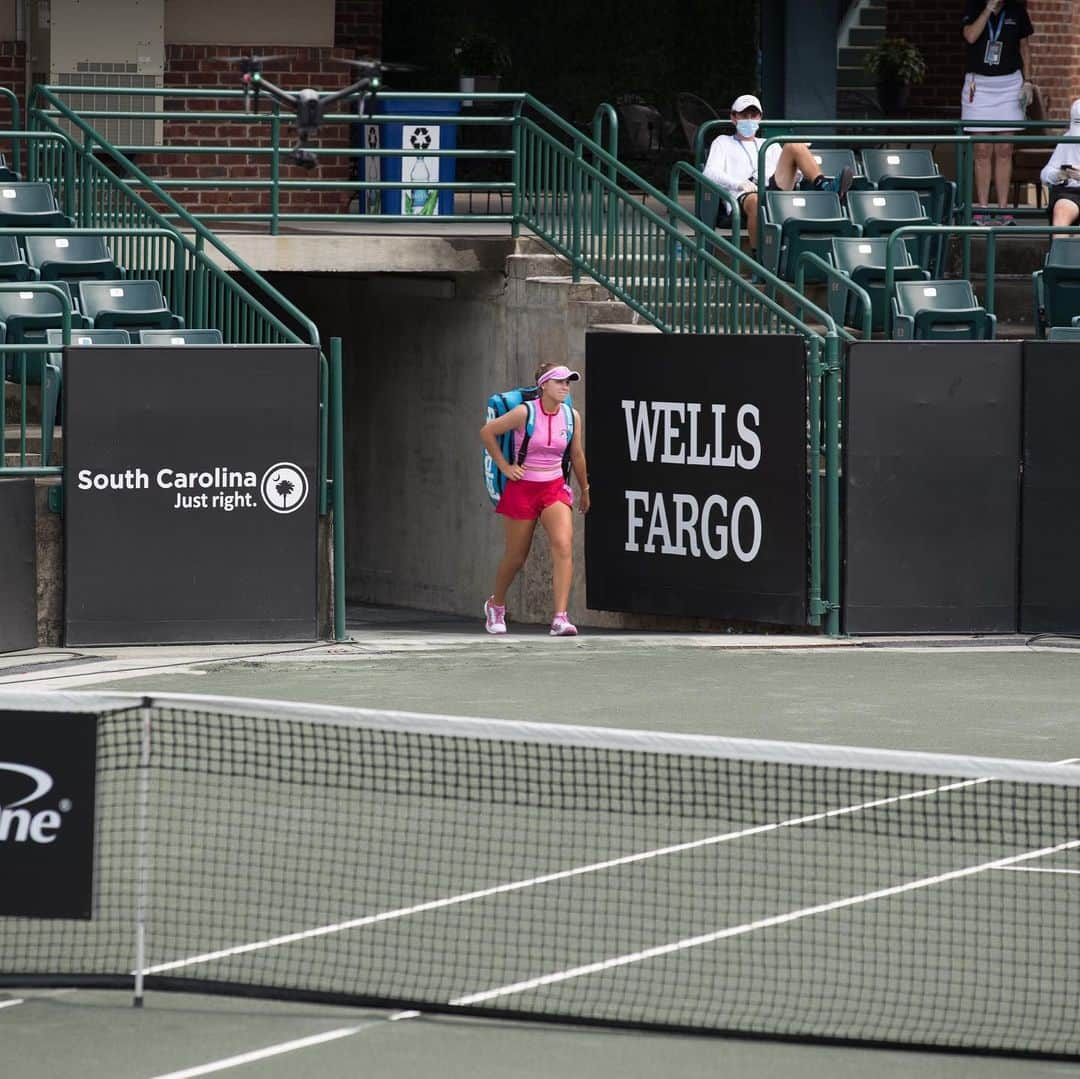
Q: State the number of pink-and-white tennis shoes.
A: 2